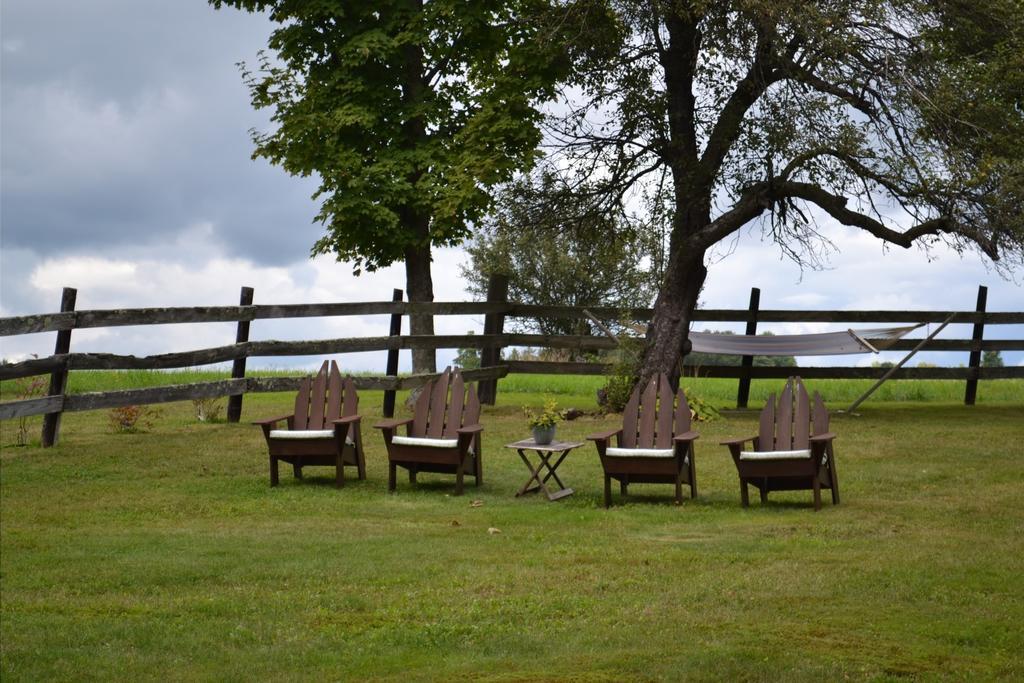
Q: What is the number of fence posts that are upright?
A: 6